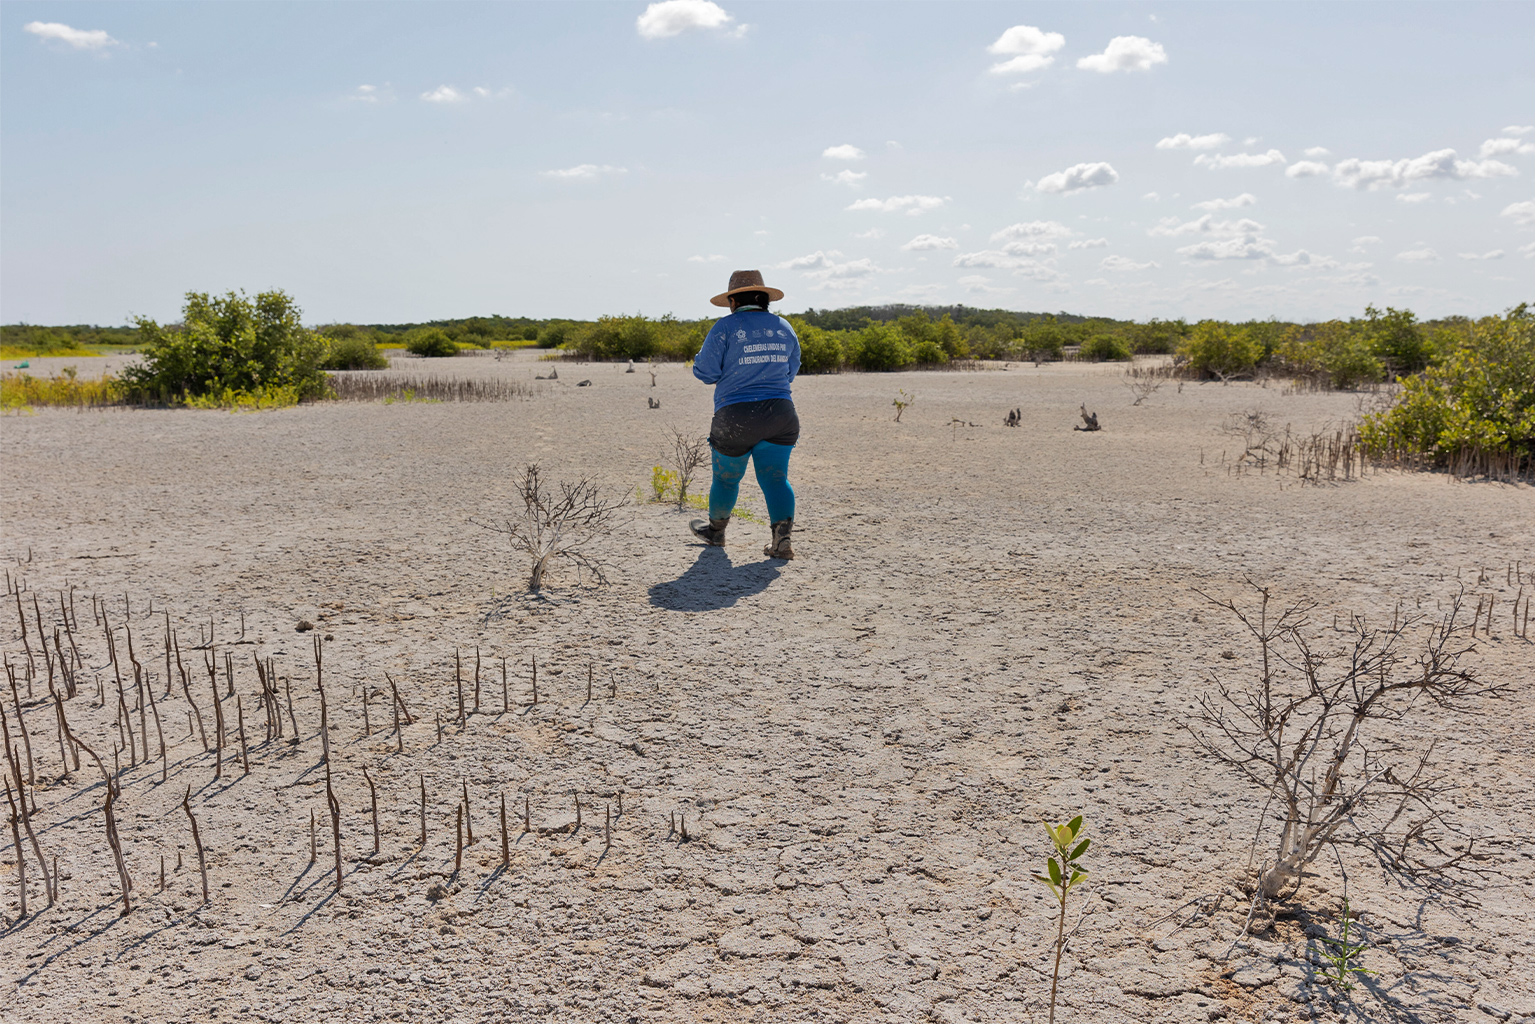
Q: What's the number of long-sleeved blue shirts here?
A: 1